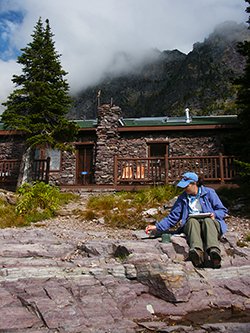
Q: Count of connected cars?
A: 0